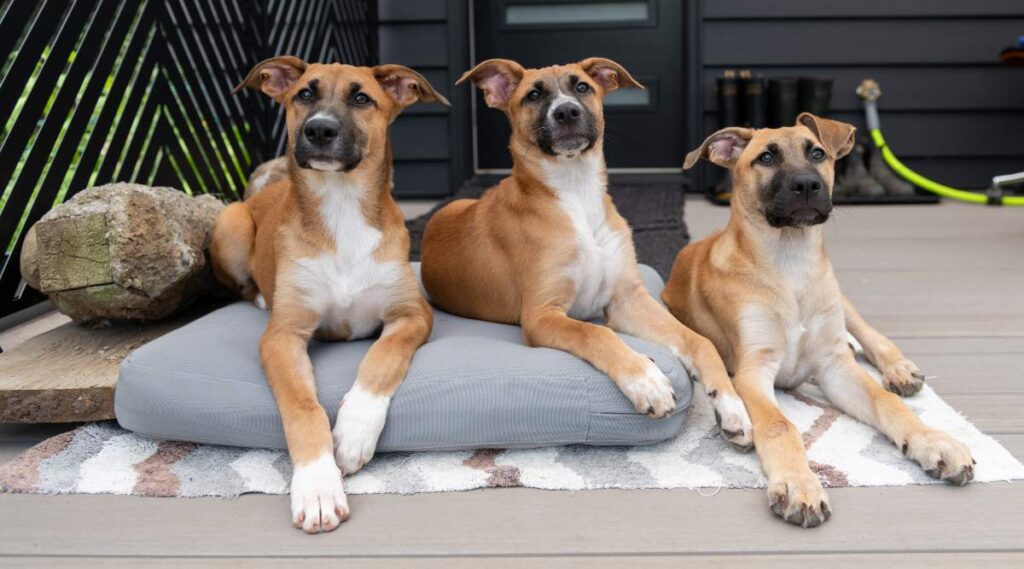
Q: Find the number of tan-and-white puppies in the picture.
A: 3